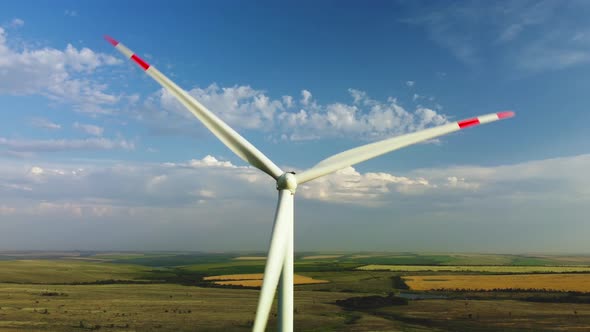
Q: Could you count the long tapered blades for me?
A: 3